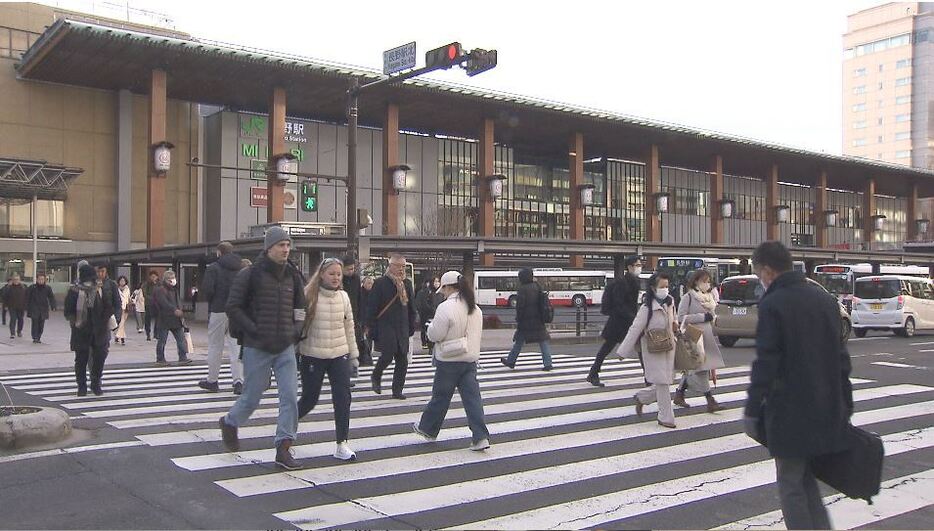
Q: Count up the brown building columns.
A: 11